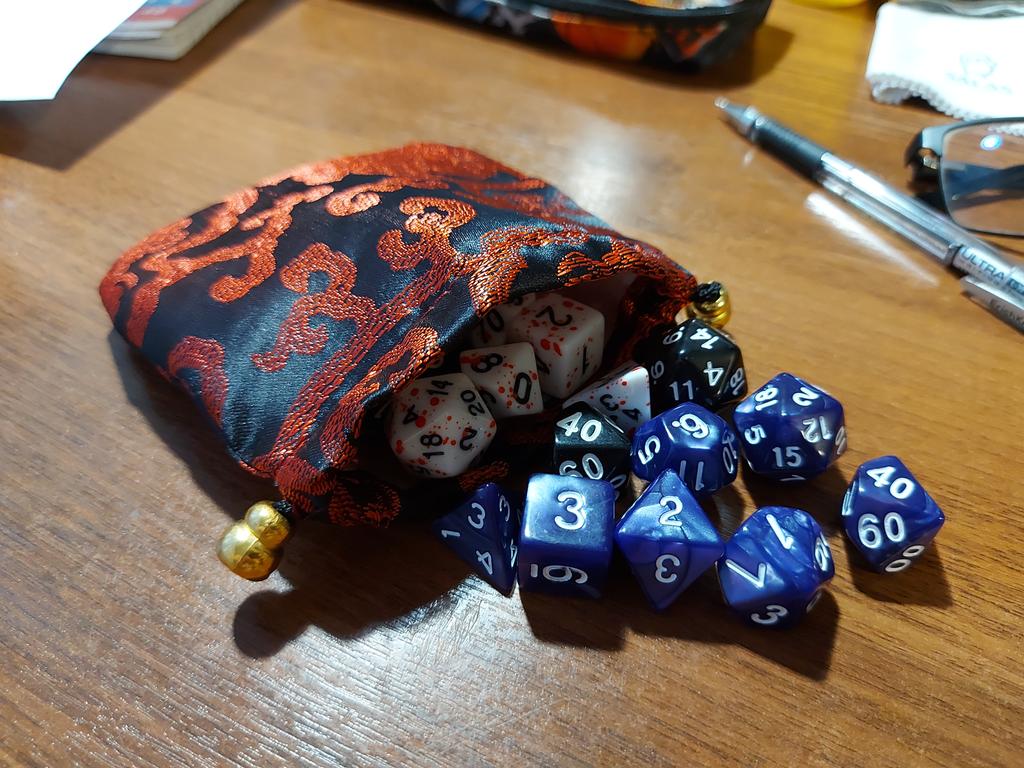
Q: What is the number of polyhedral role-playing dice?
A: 14